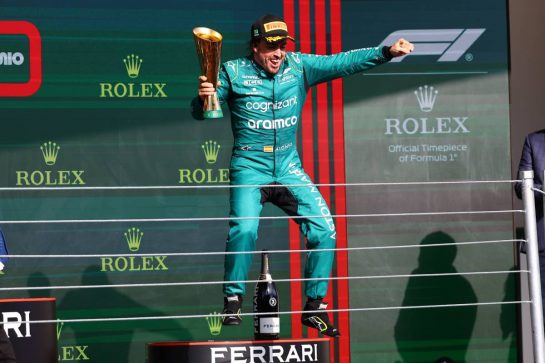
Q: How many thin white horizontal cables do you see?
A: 5